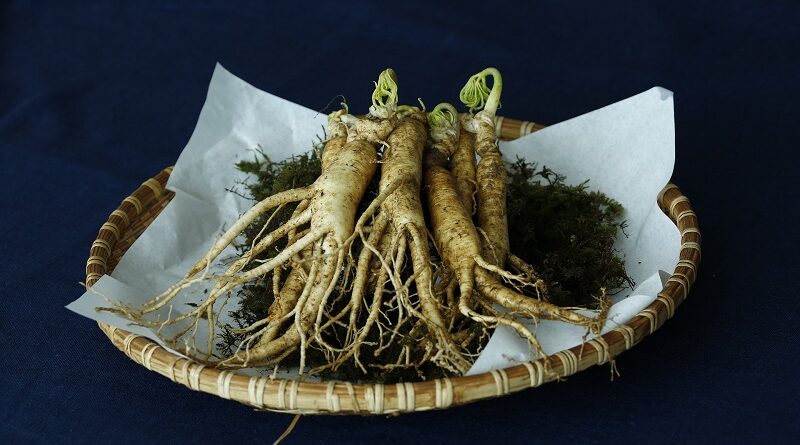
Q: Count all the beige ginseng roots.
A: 6